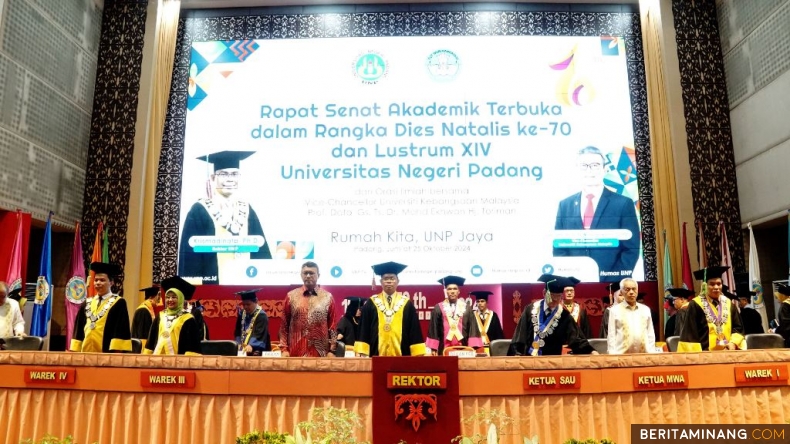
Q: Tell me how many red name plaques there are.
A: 6